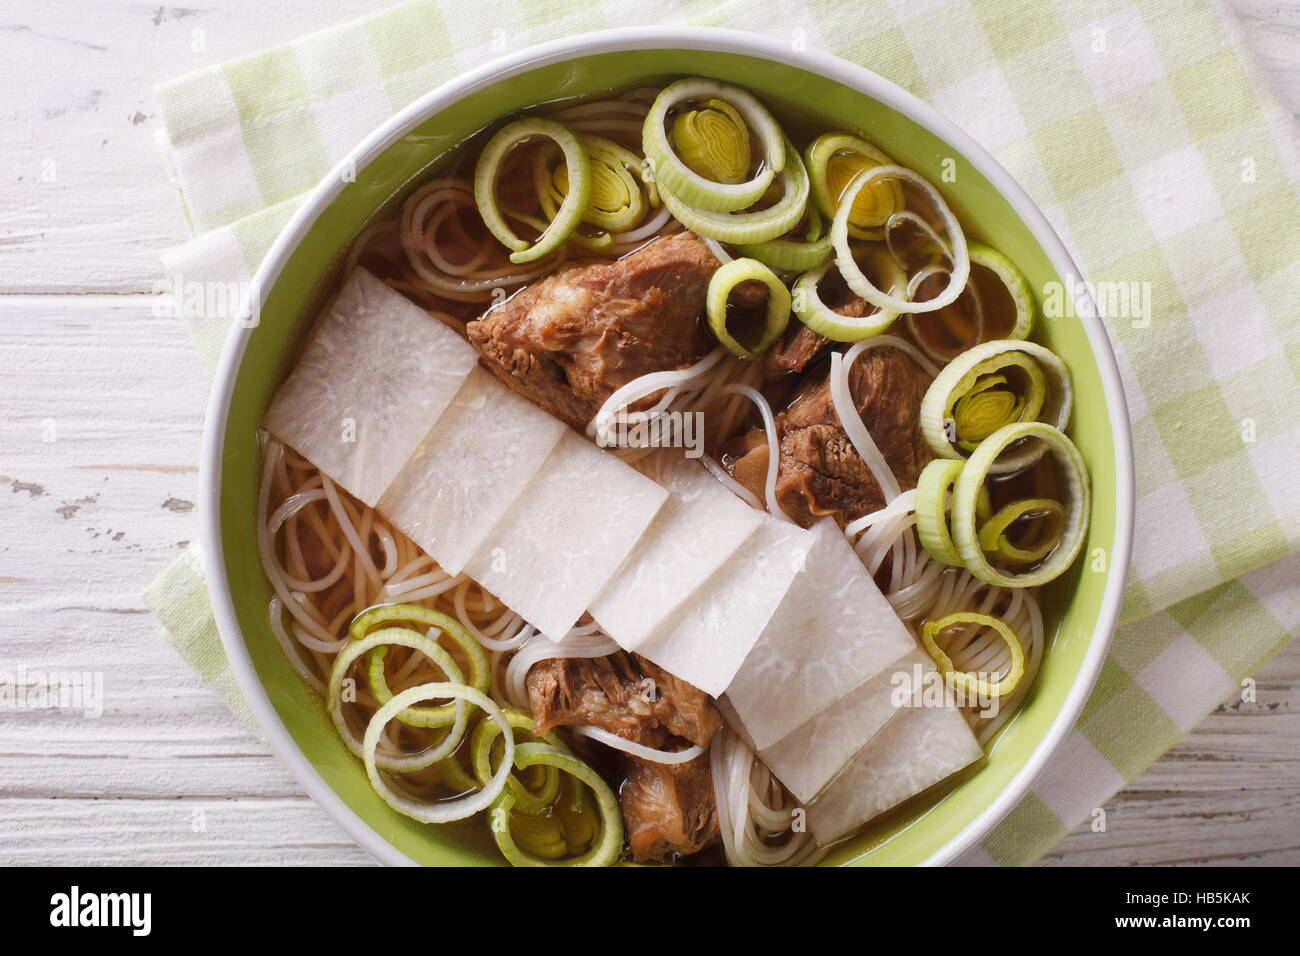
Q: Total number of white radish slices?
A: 8